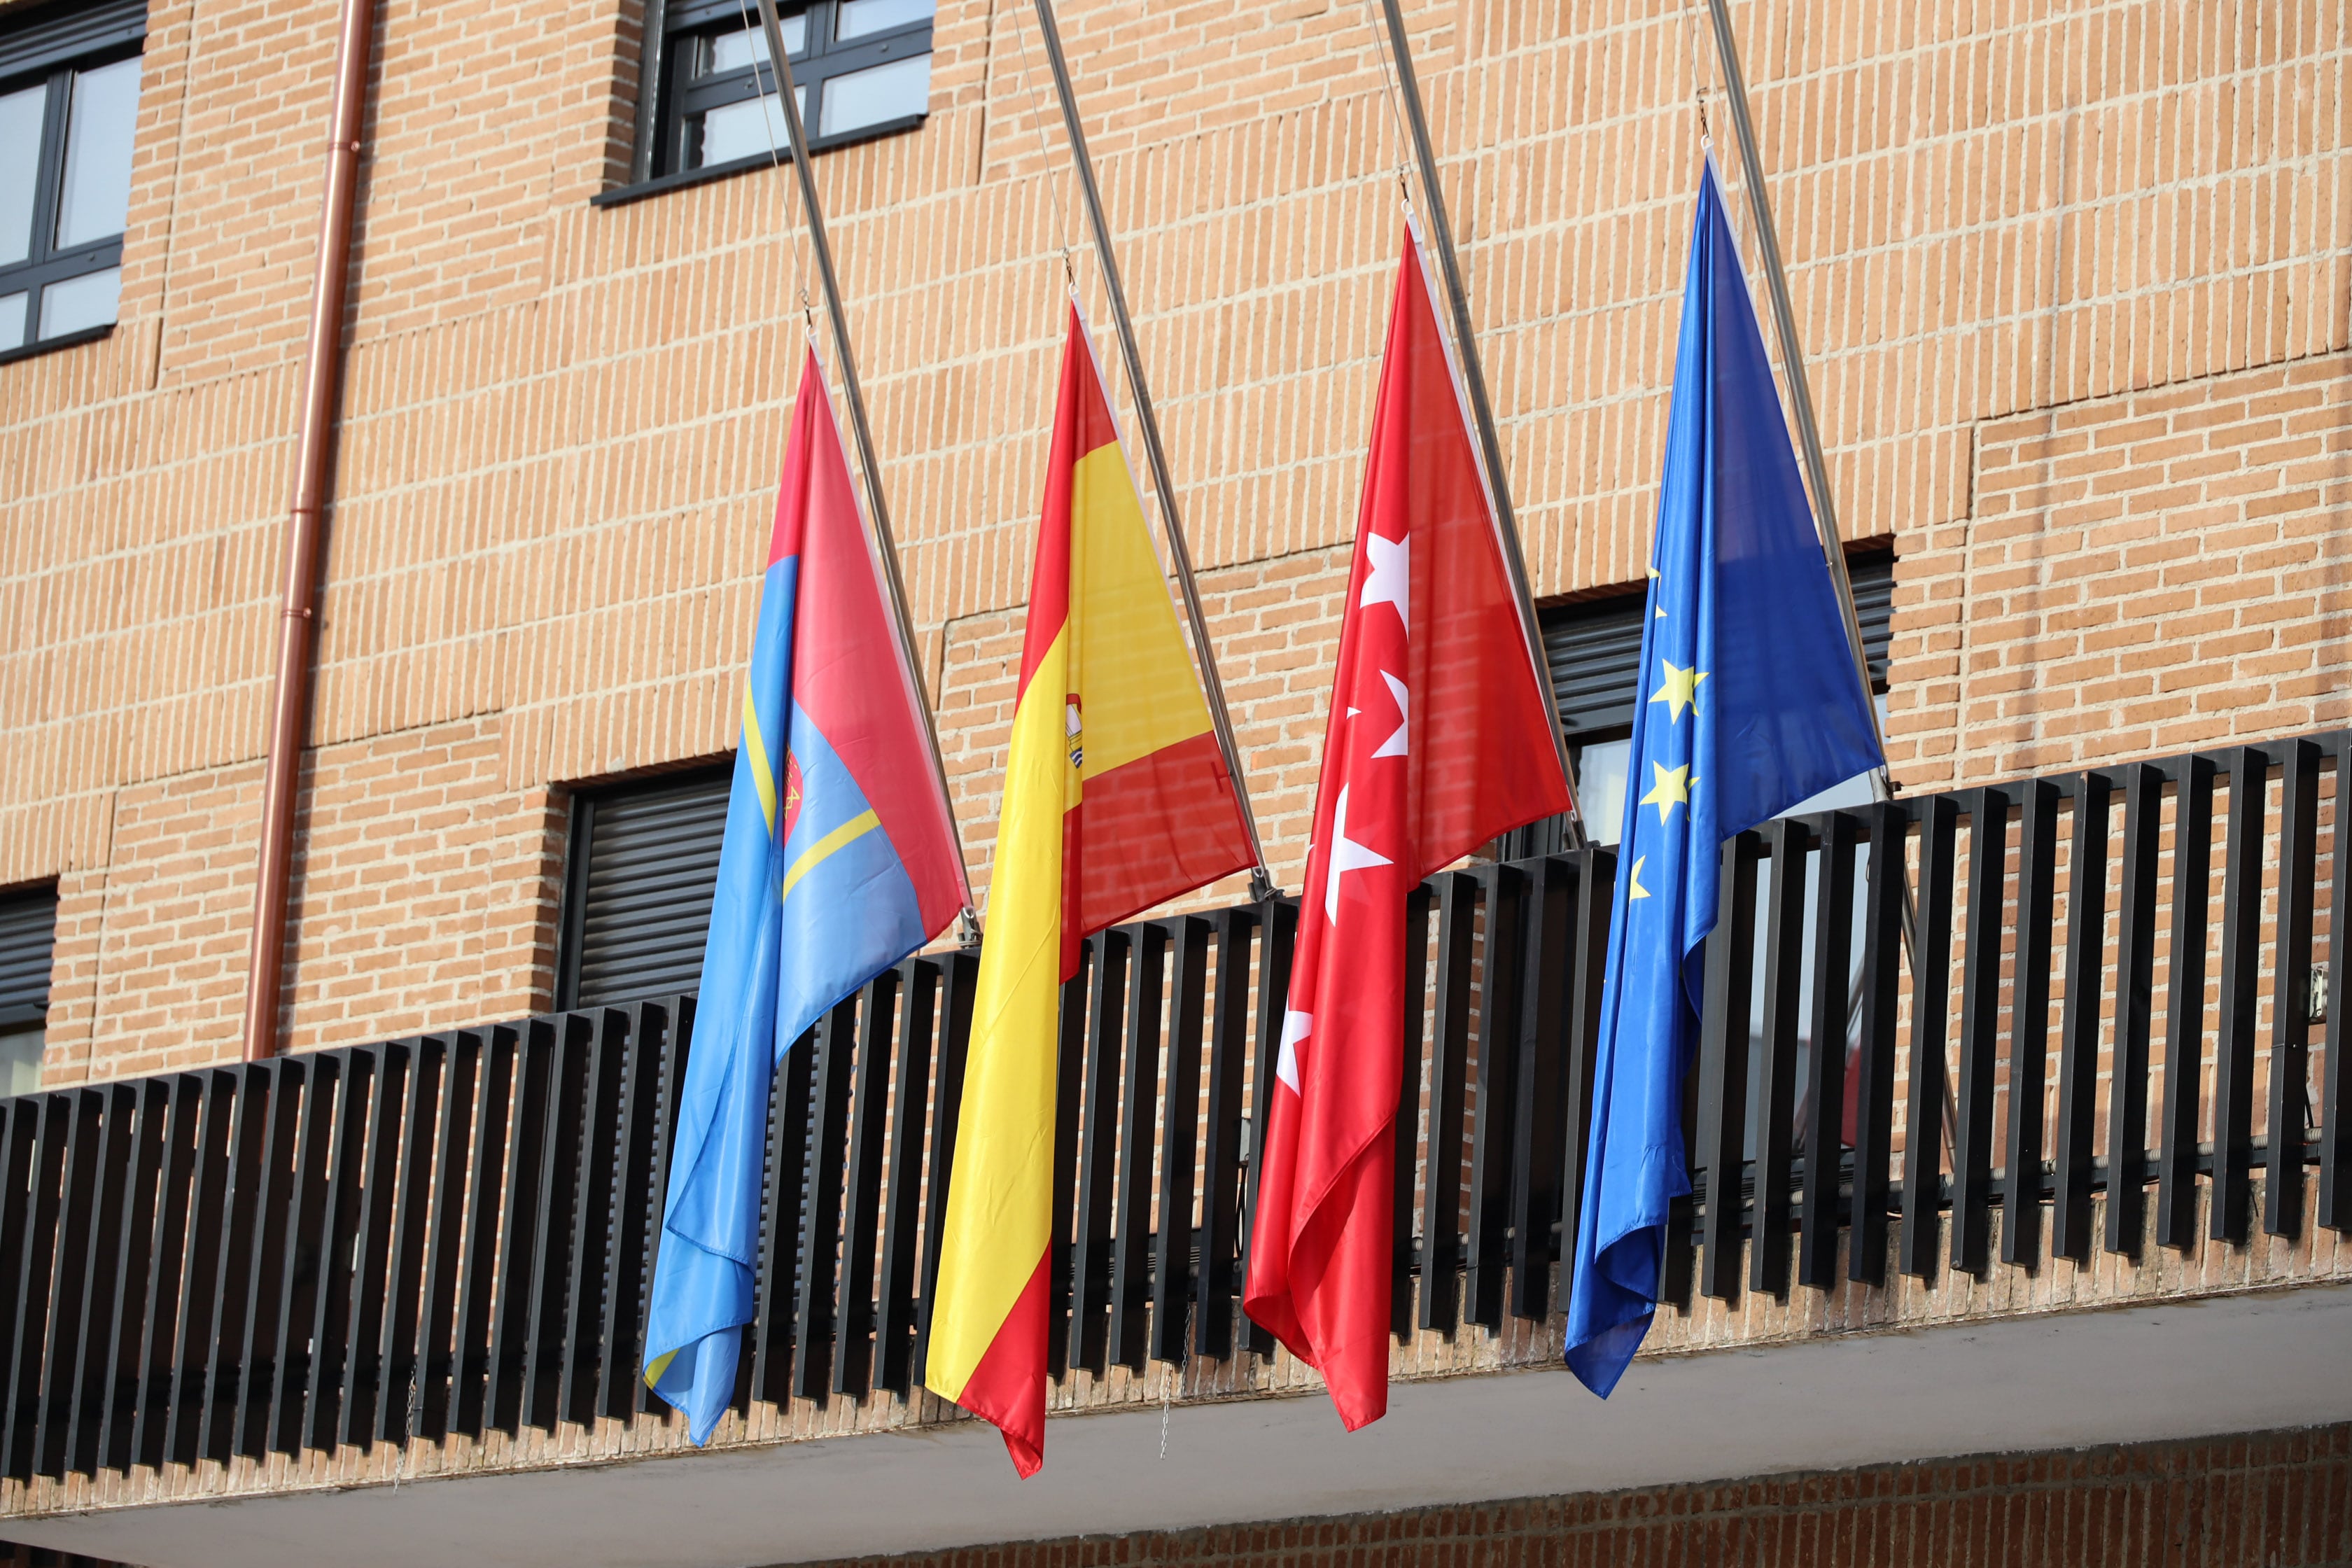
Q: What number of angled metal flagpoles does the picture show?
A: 4